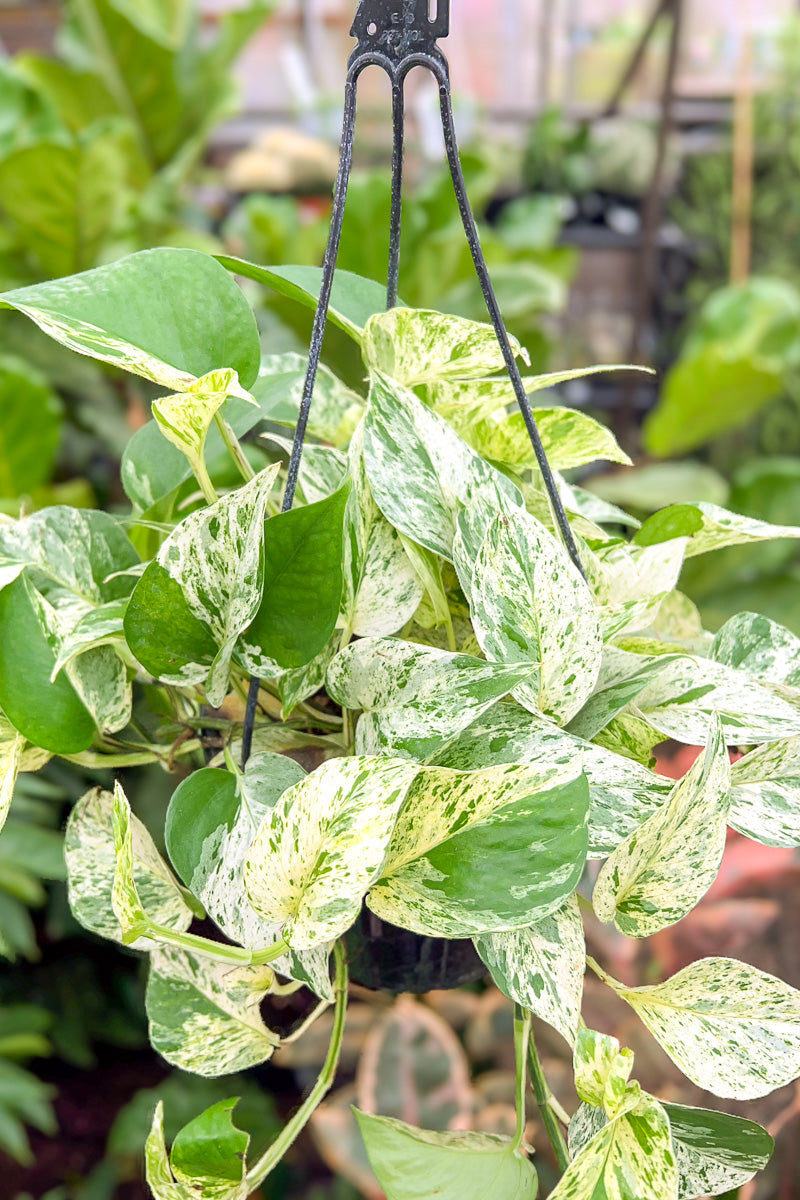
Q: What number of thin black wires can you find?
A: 3